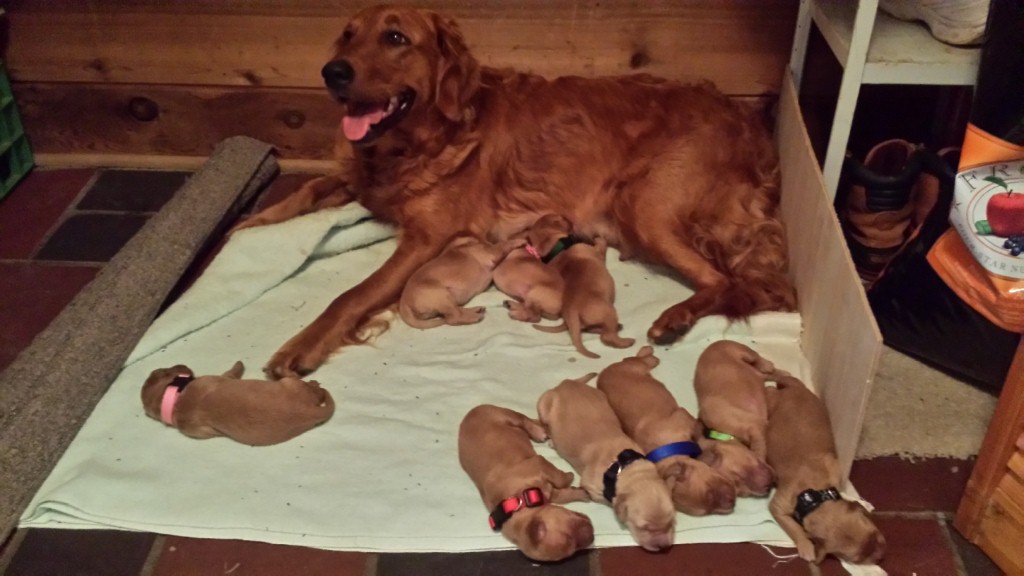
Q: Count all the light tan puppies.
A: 9